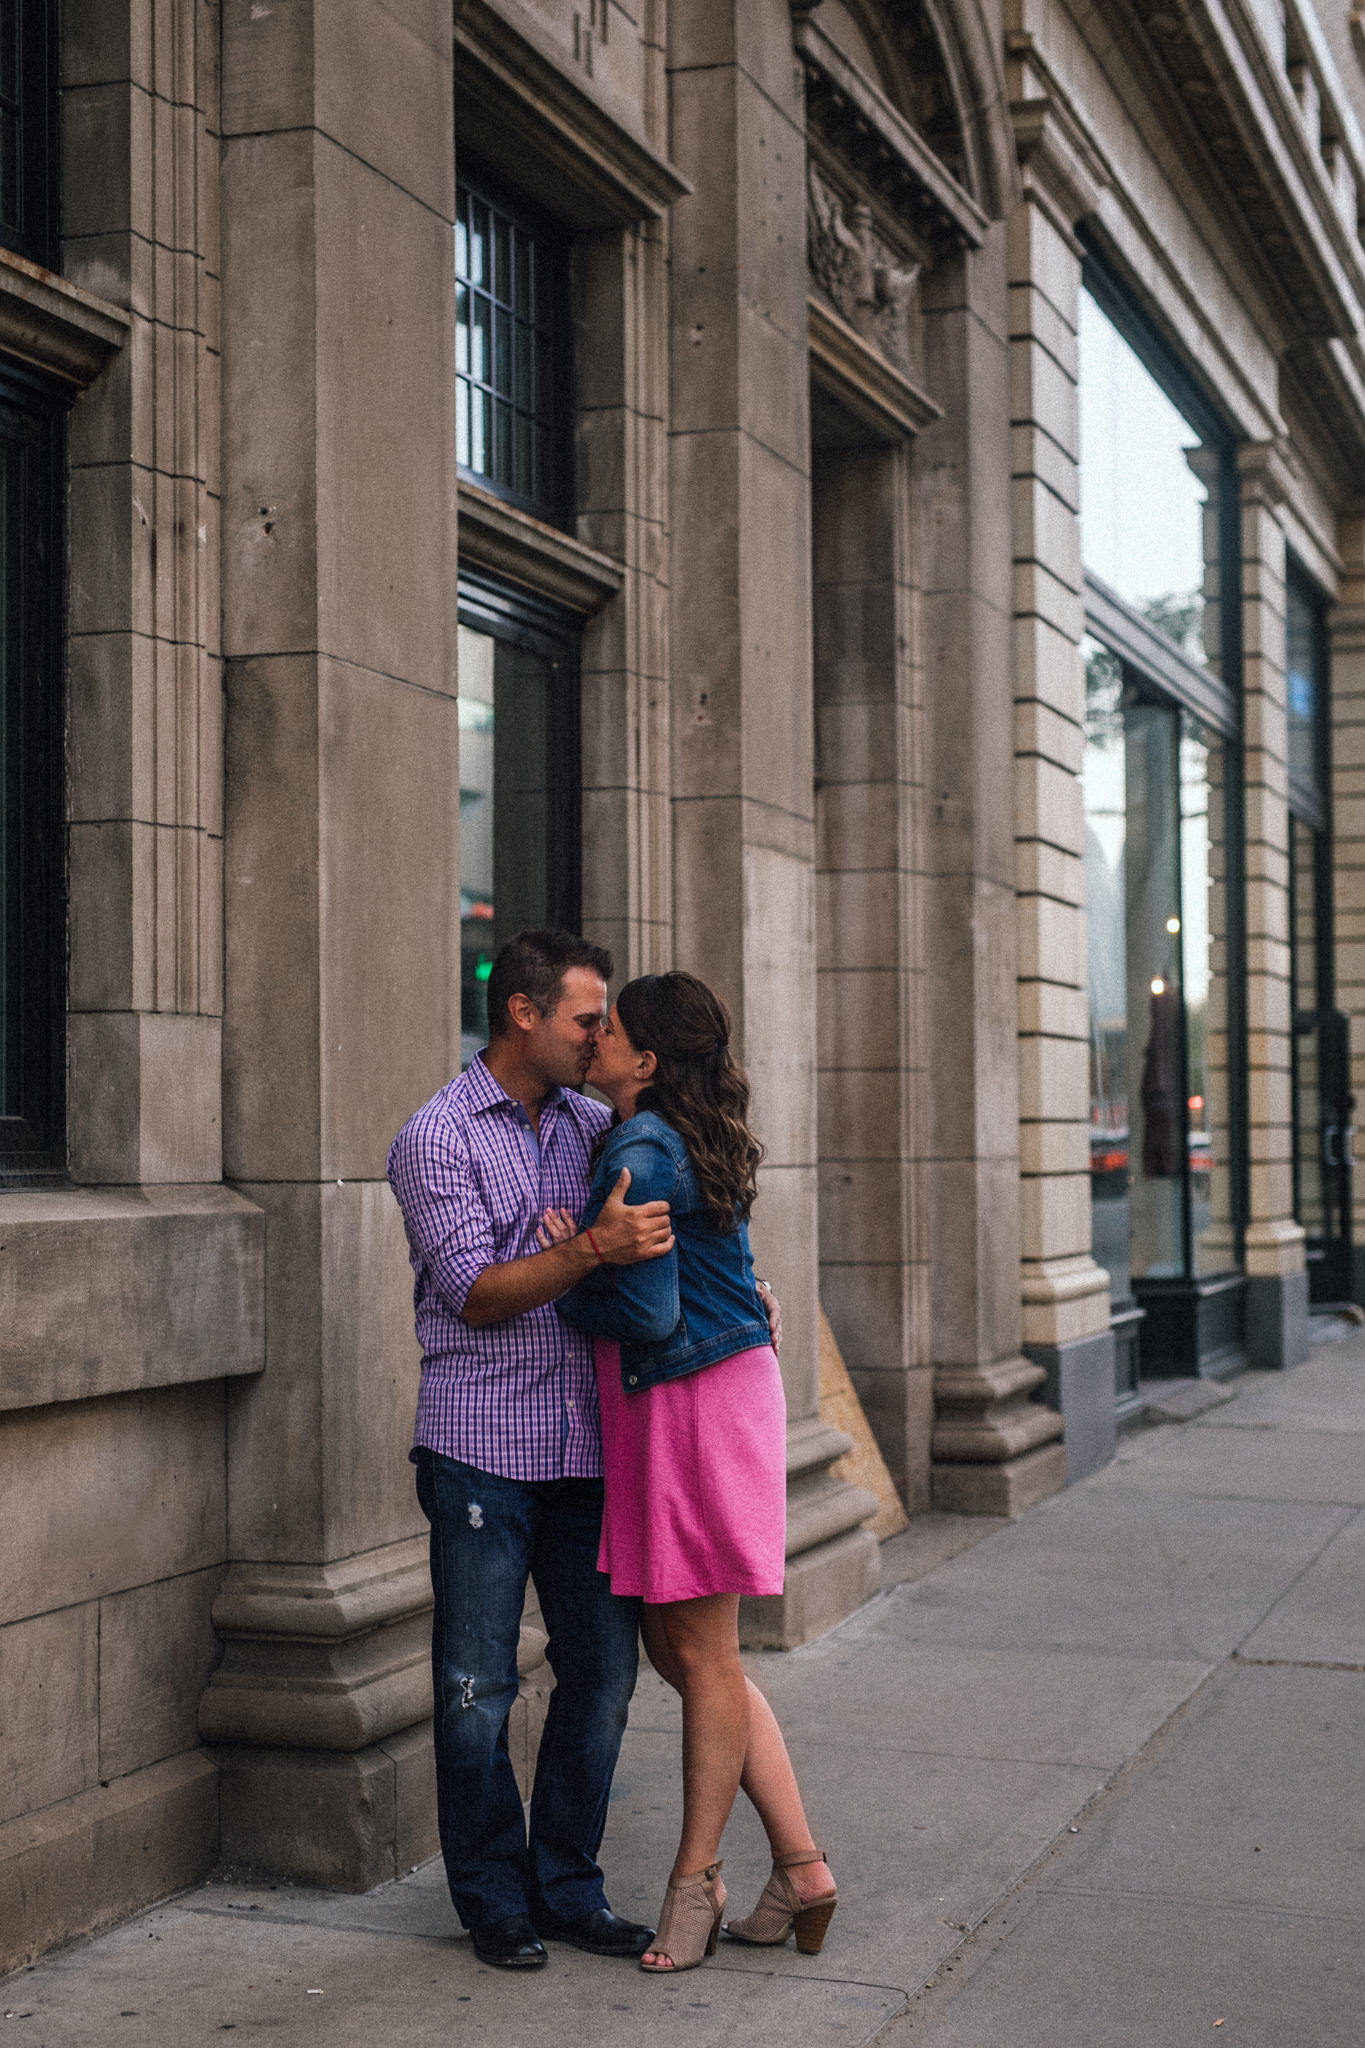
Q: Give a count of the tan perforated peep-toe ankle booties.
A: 2